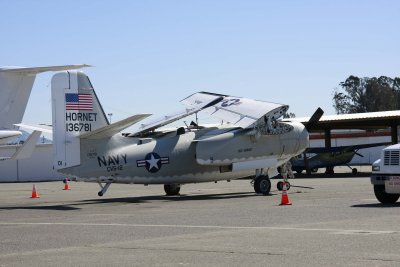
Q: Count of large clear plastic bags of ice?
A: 0